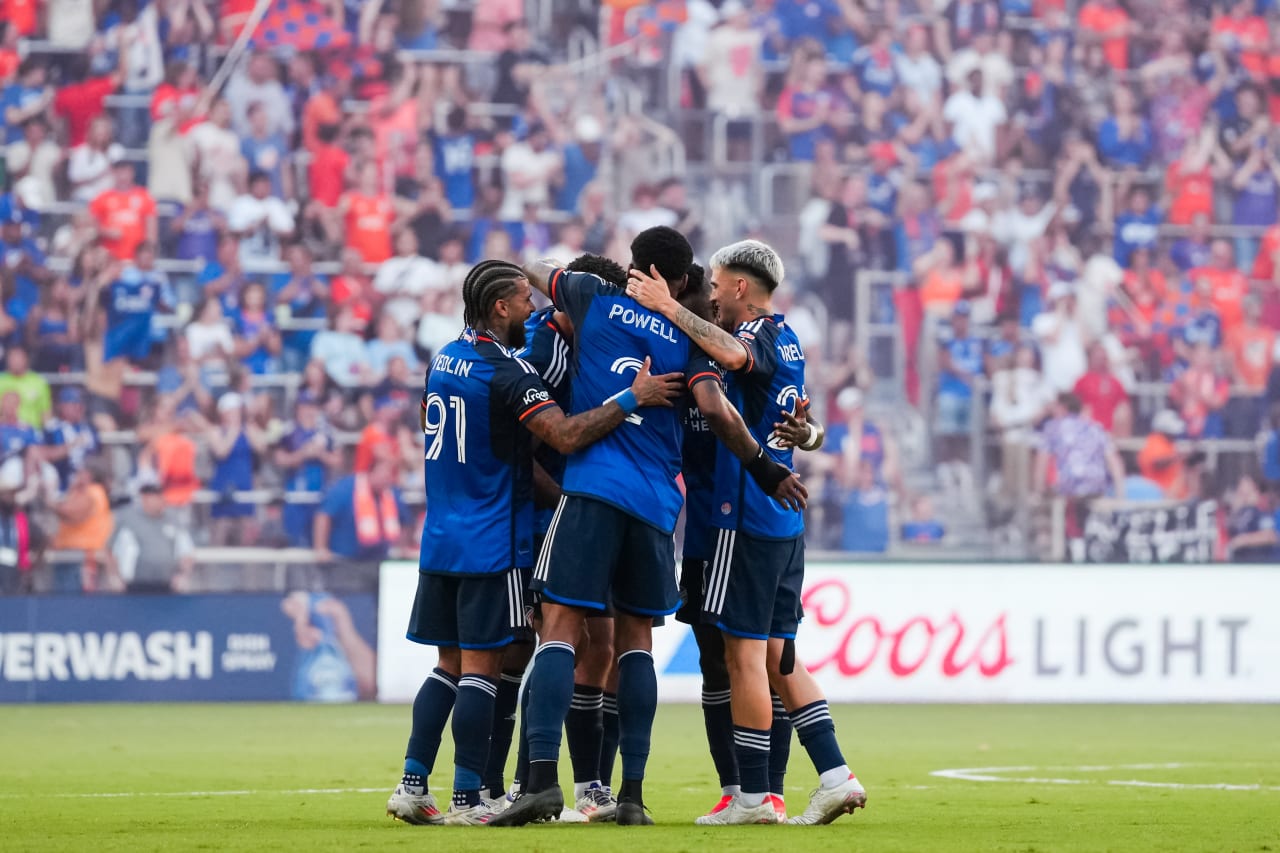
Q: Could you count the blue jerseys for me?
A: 5